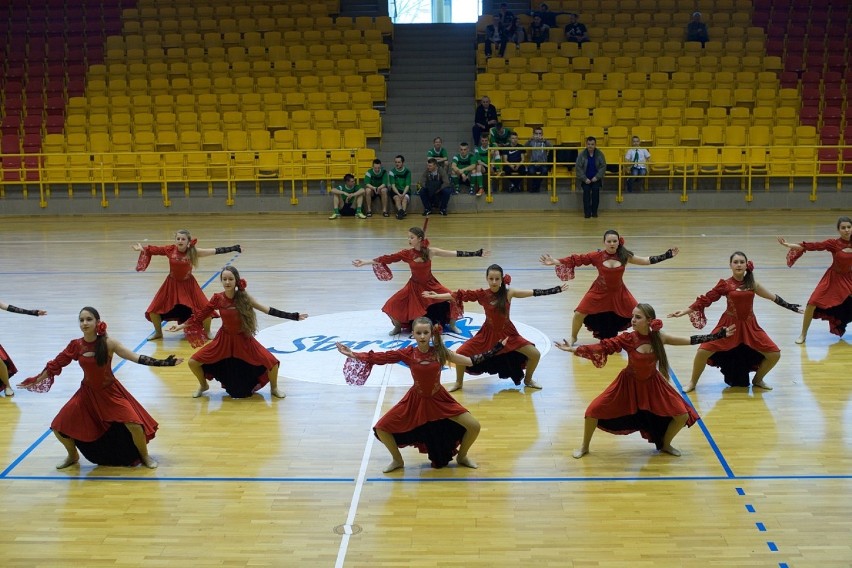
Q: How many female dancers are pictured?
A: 11